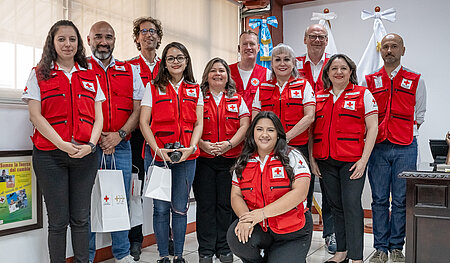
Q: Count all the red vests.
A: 11